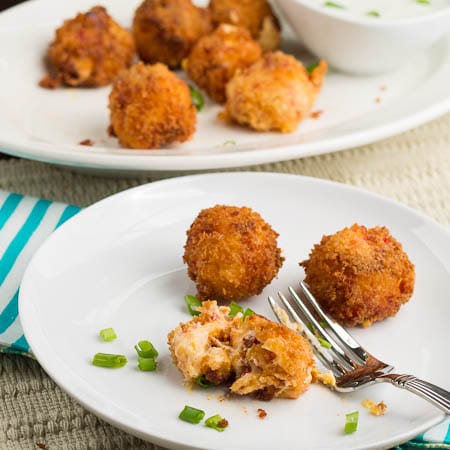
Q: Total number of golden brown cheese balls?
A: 9